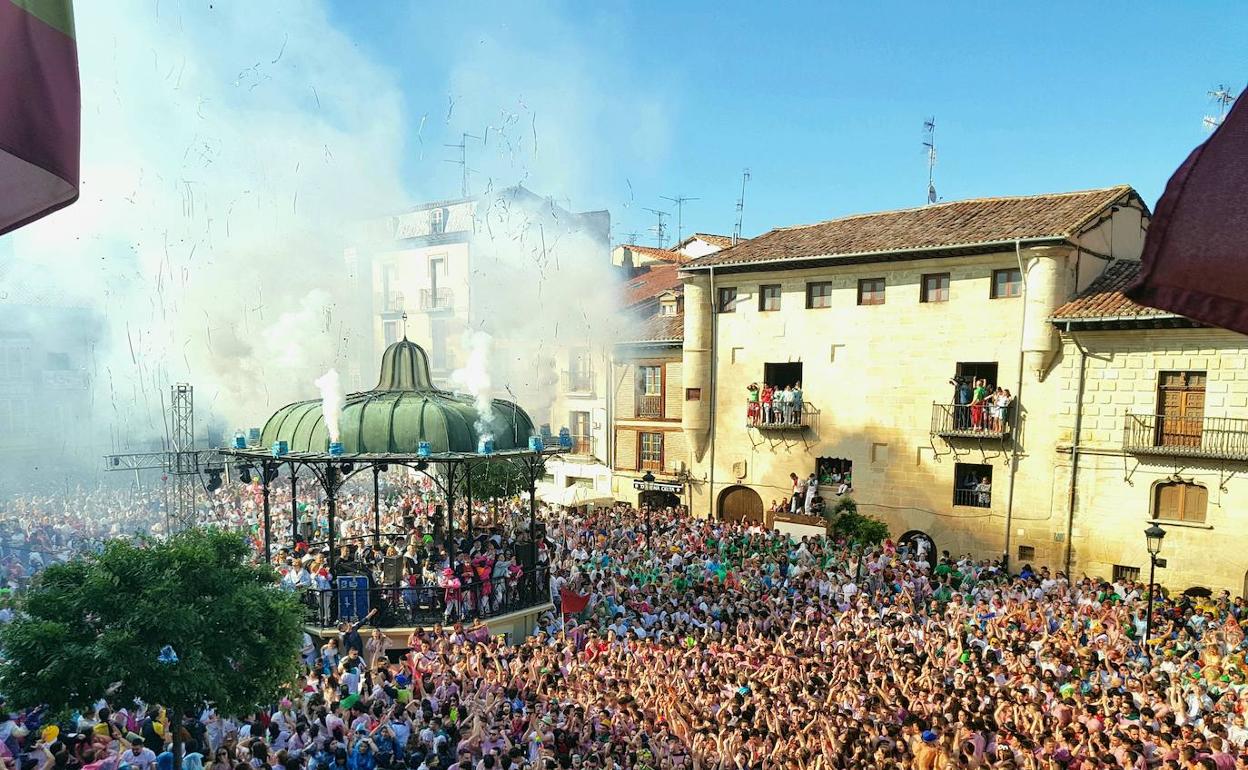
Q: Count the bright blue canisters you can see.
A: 9